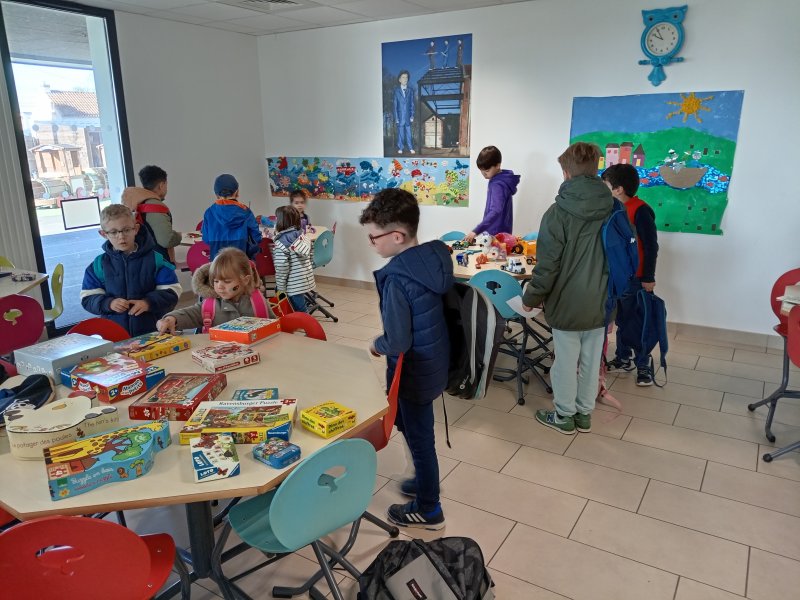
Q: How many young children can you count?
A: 10